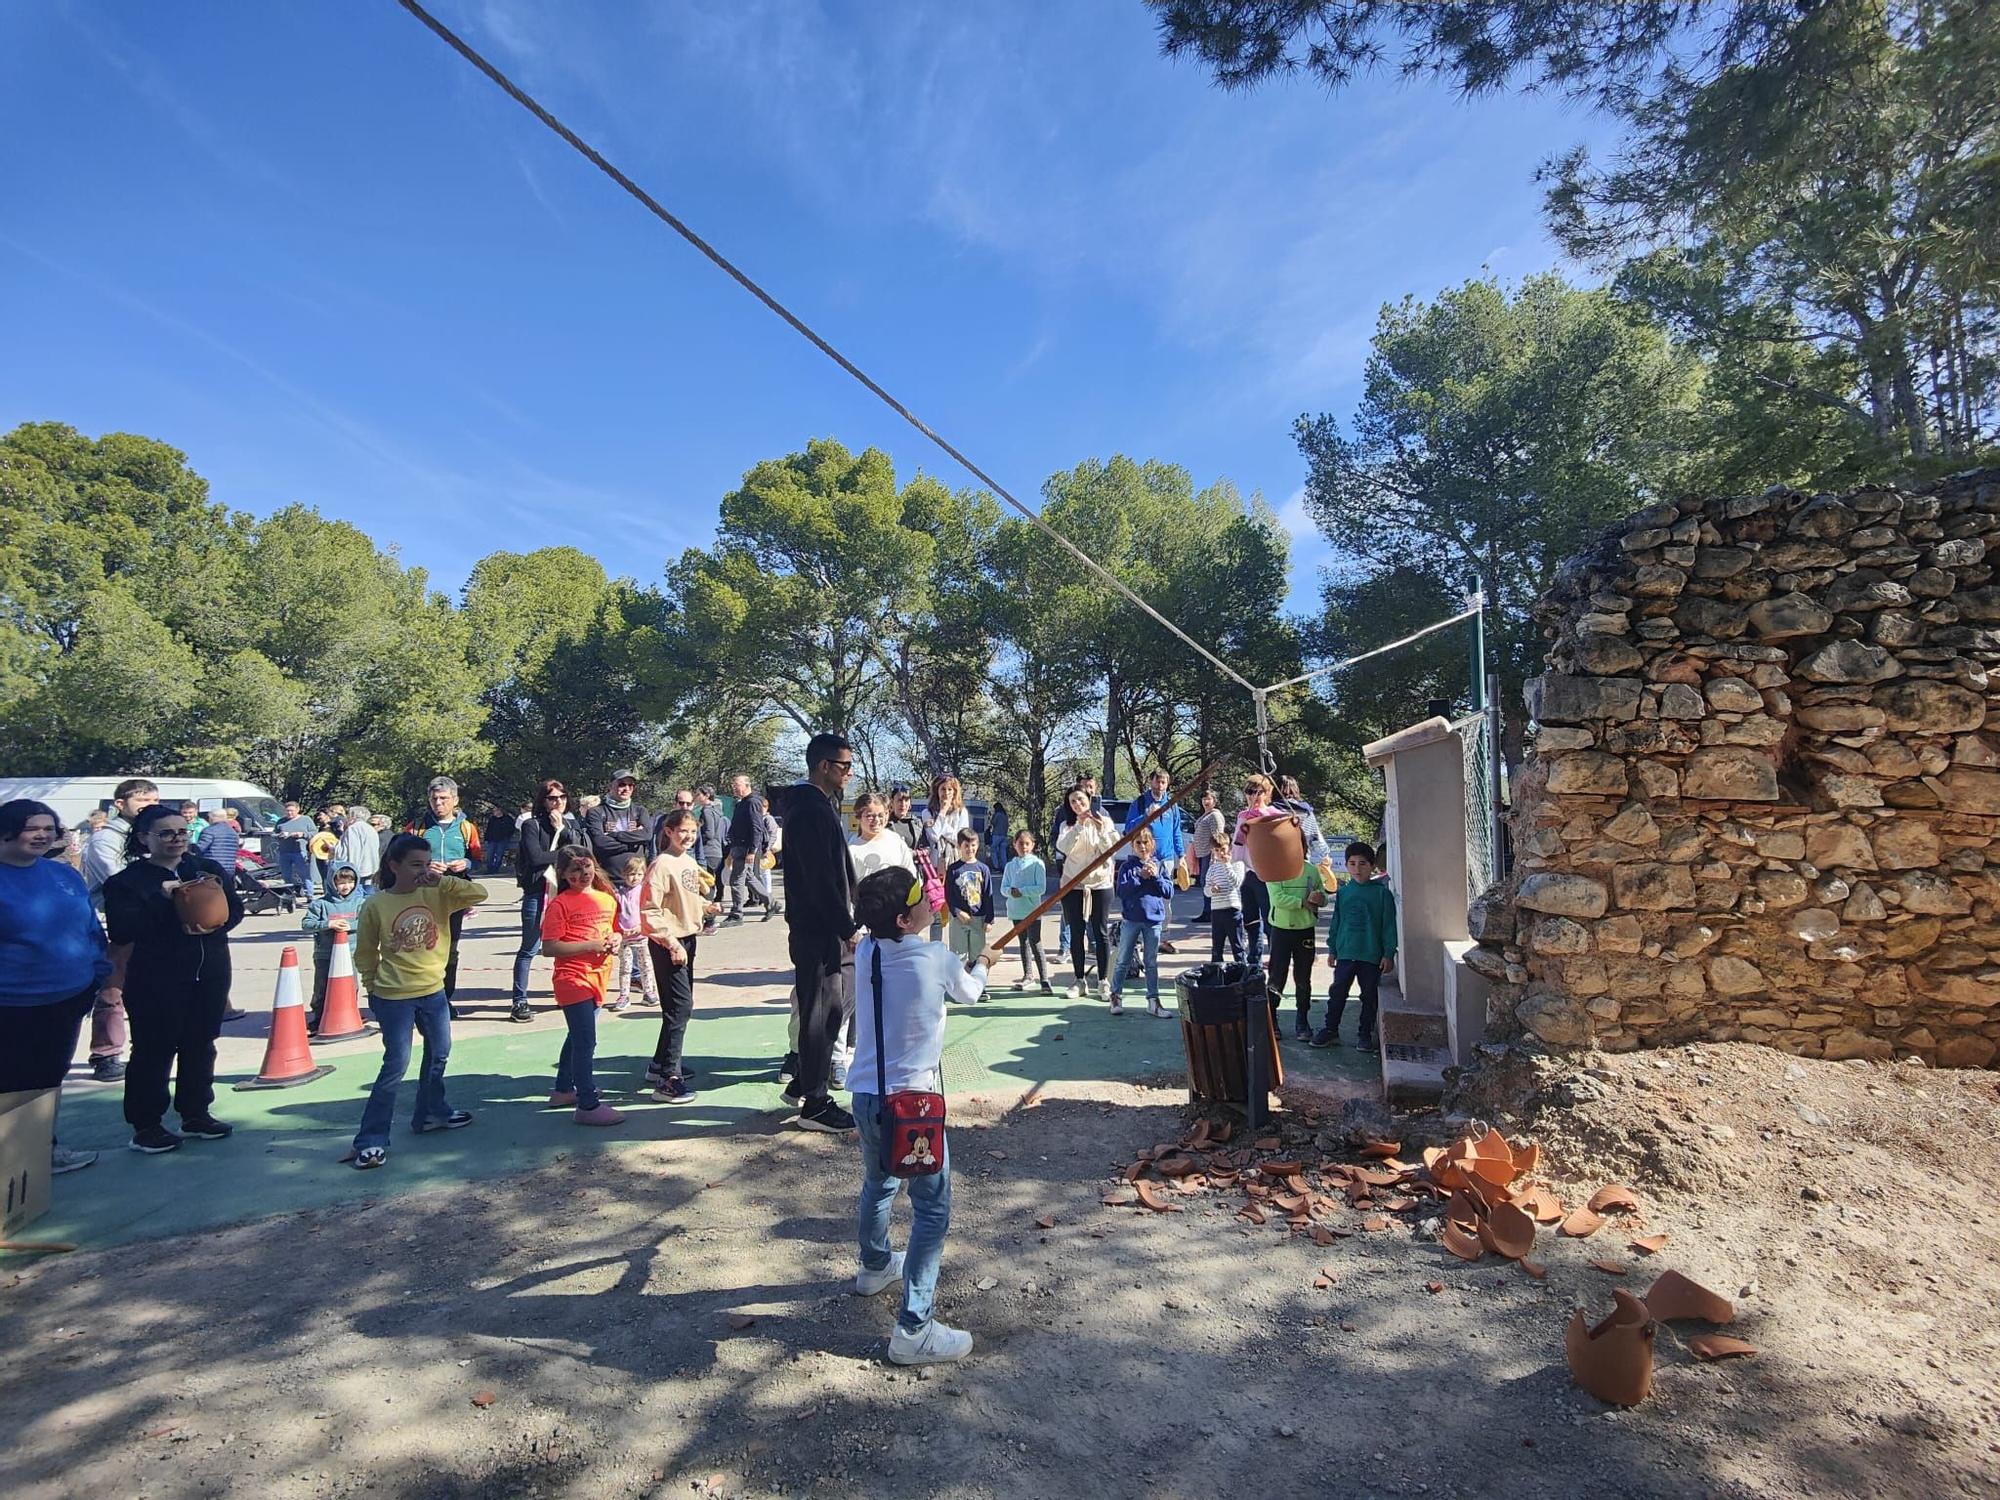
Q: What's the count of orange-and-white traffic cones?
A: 2